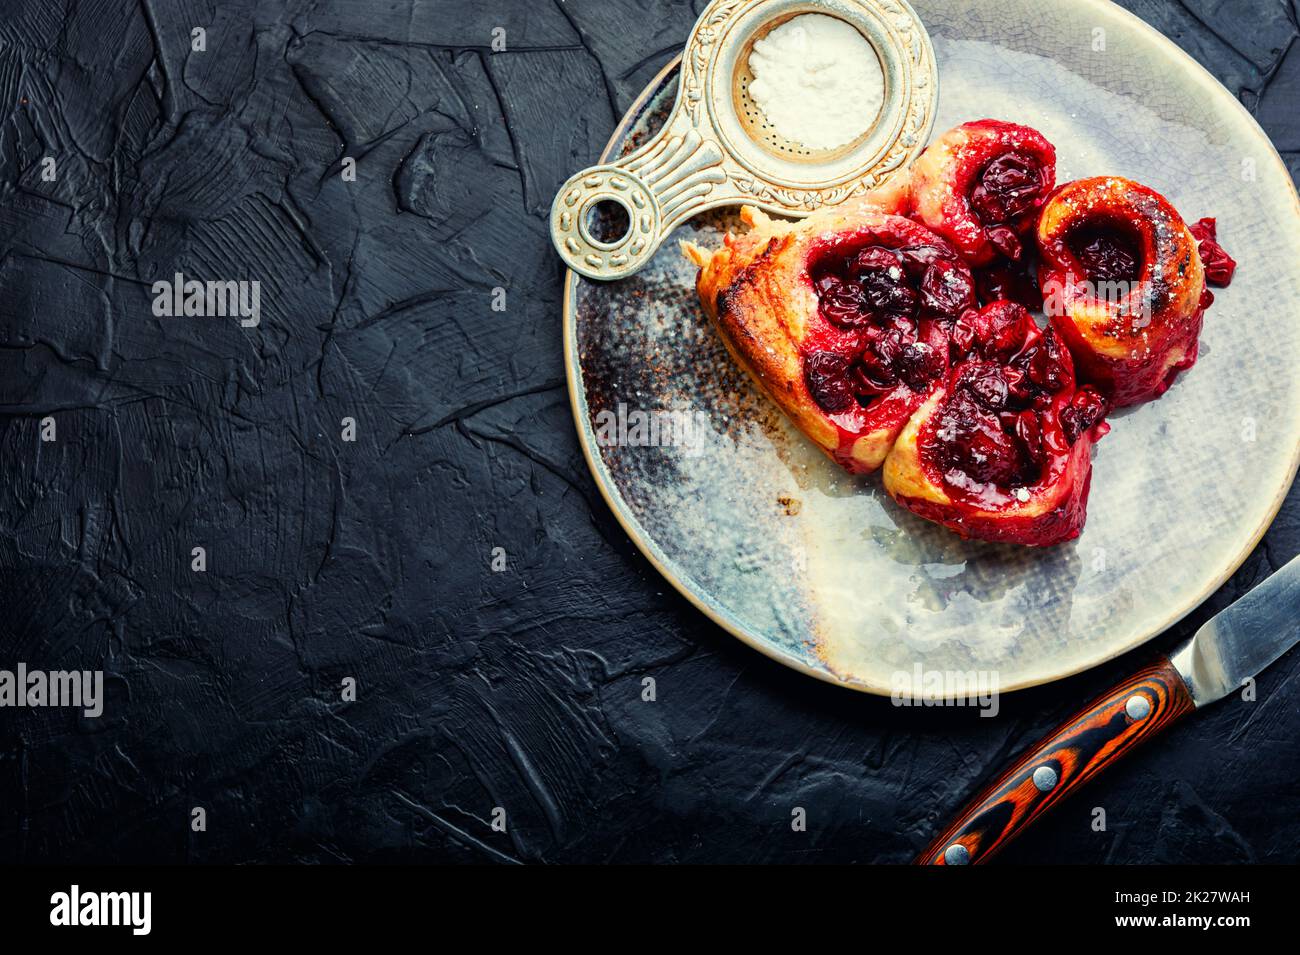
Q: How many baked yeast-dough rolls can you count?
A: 4